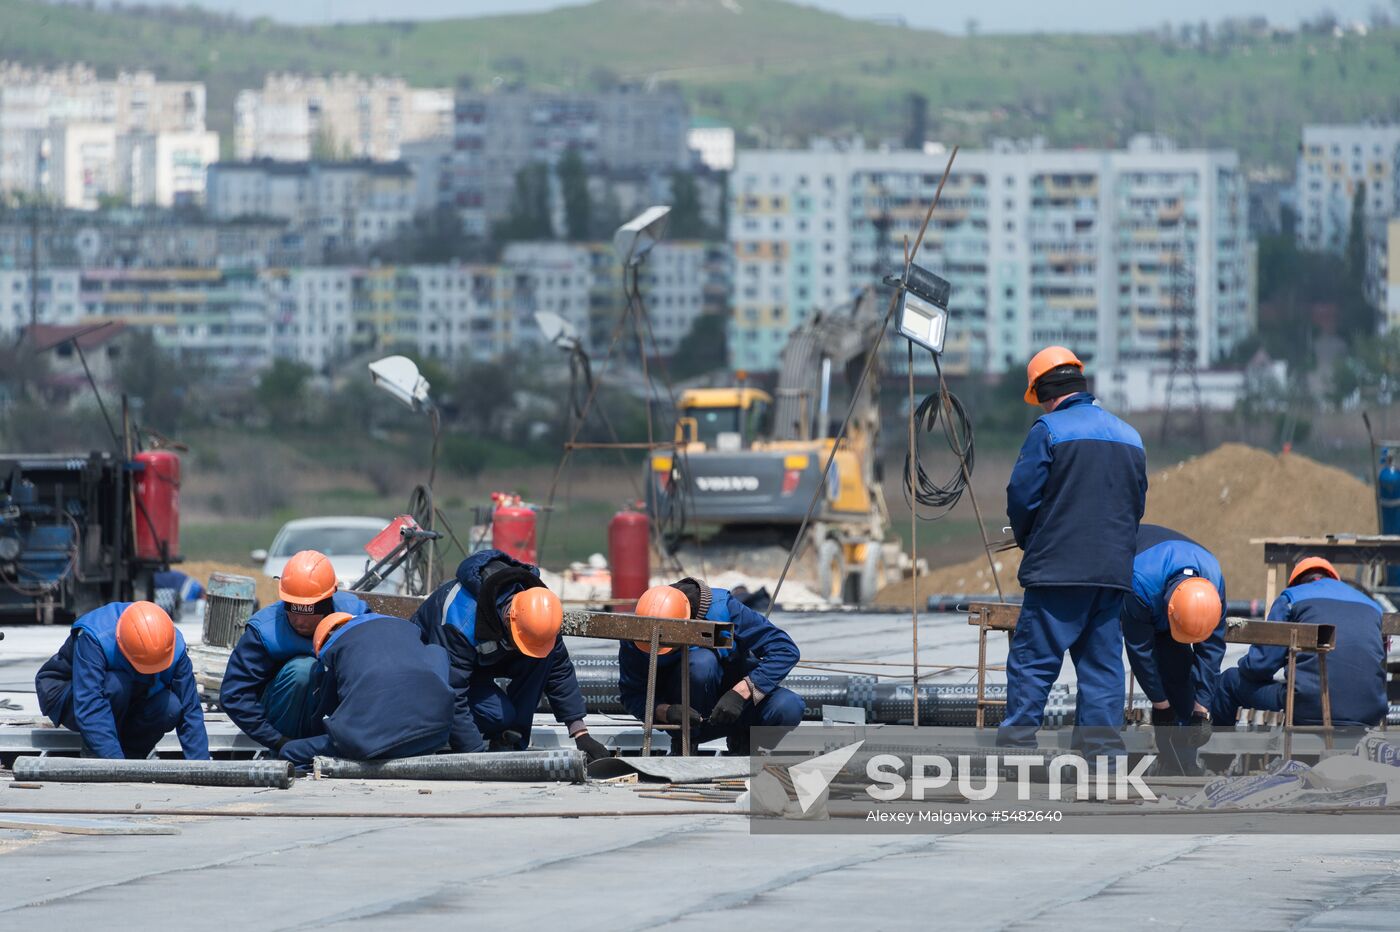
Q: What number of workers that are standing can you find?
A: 1